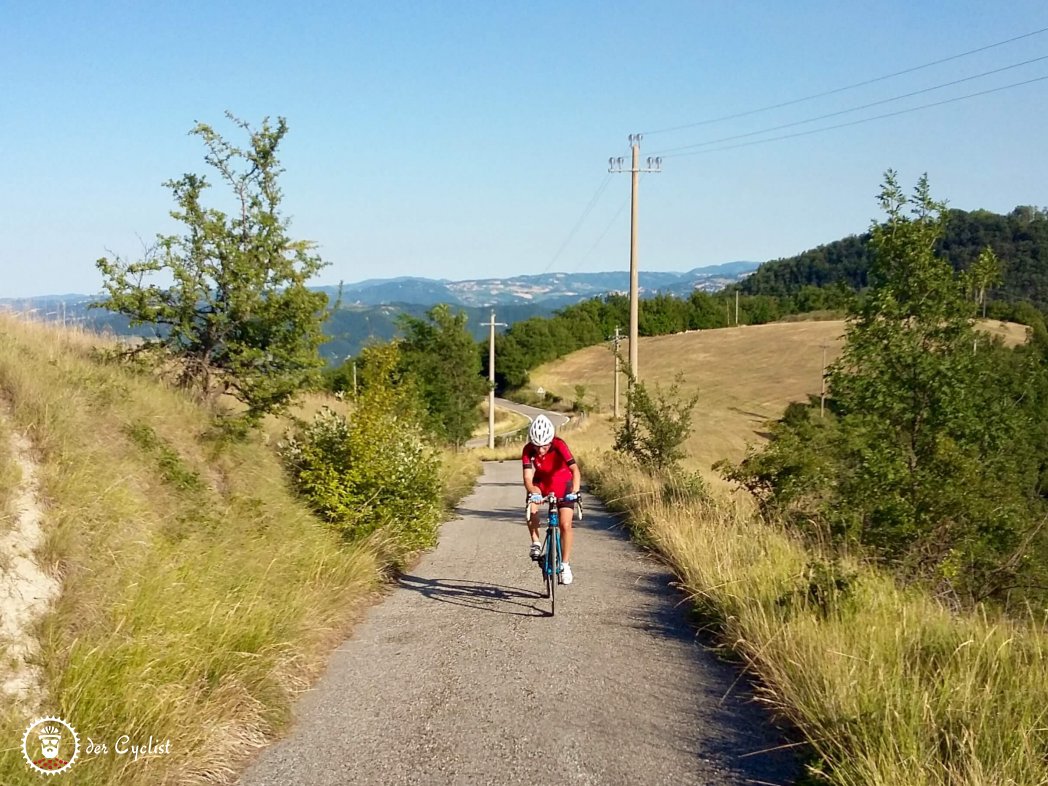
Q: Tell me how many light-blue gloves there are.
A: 2